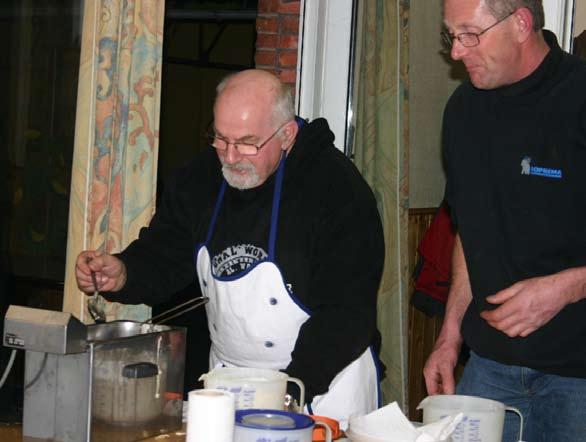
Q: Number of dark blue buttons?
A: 4